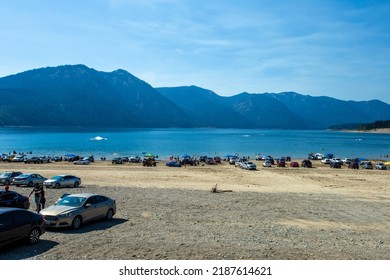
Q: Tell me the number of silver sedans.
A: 3